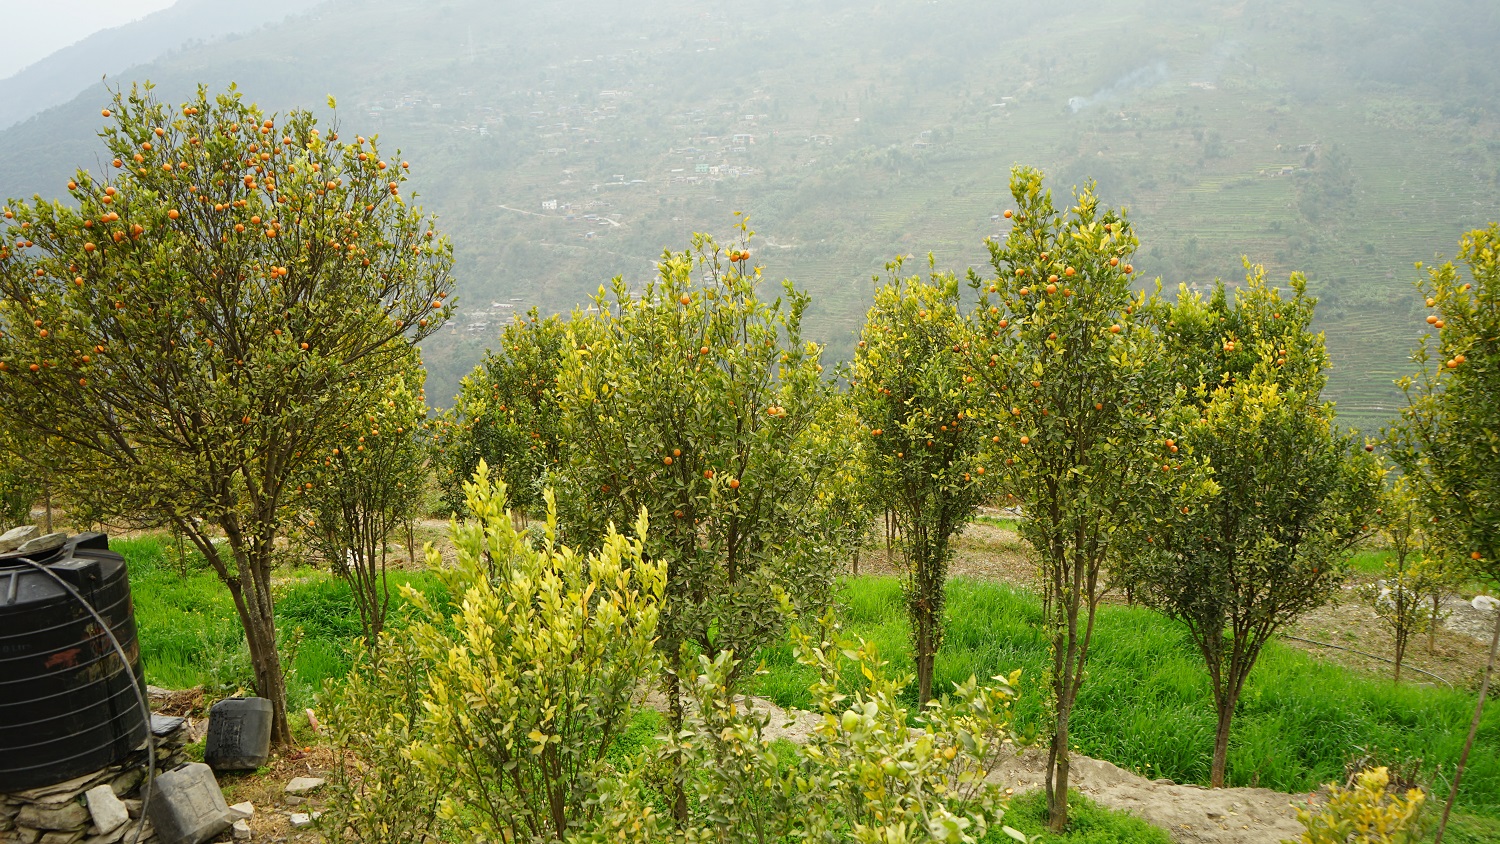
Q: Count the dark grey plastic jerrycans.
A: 2